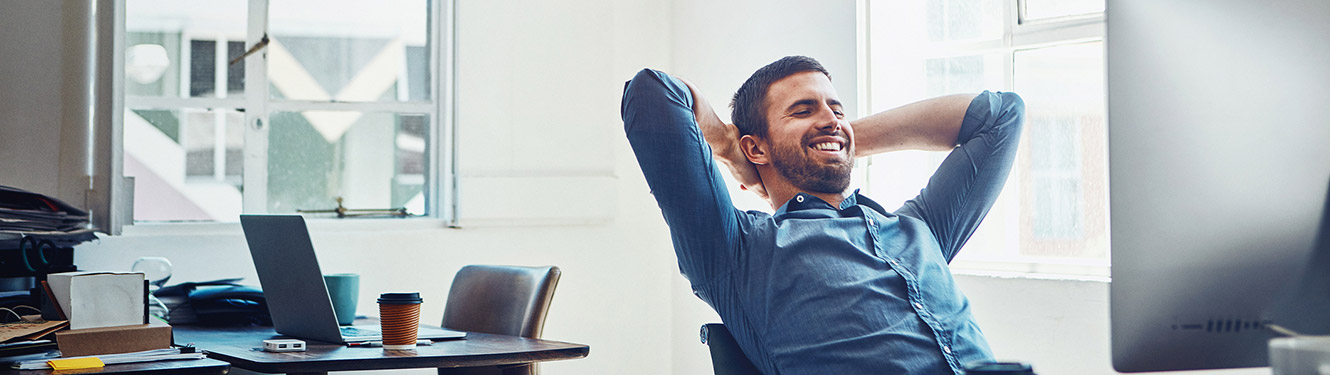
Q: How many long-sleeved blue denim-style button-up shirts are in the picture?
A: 1